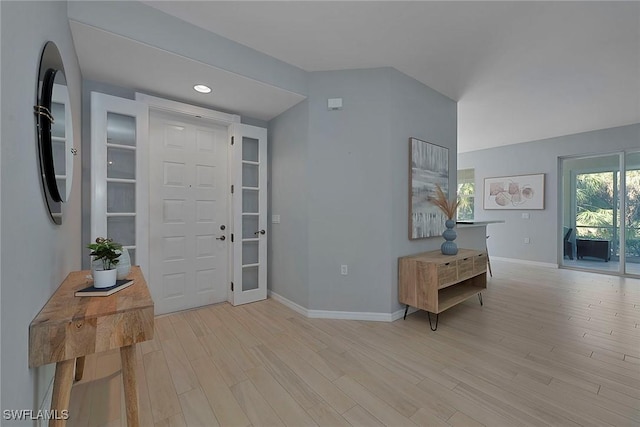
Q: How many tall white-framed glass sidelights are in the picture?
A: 2